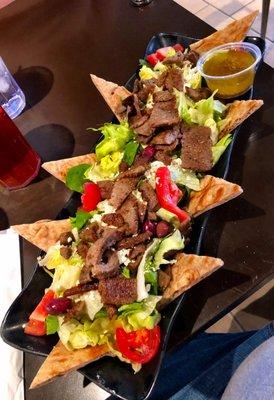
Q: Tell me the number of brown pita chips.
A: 8